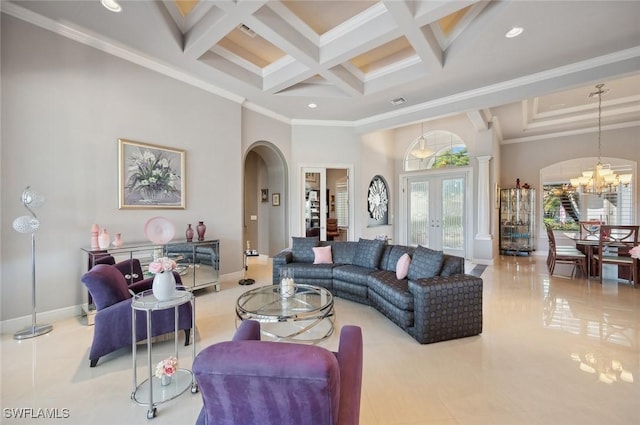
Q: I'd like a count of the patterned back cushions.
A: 3